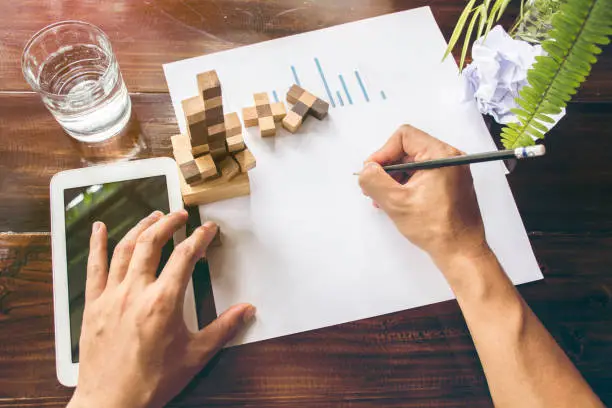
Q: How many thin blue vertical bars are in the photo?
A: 7